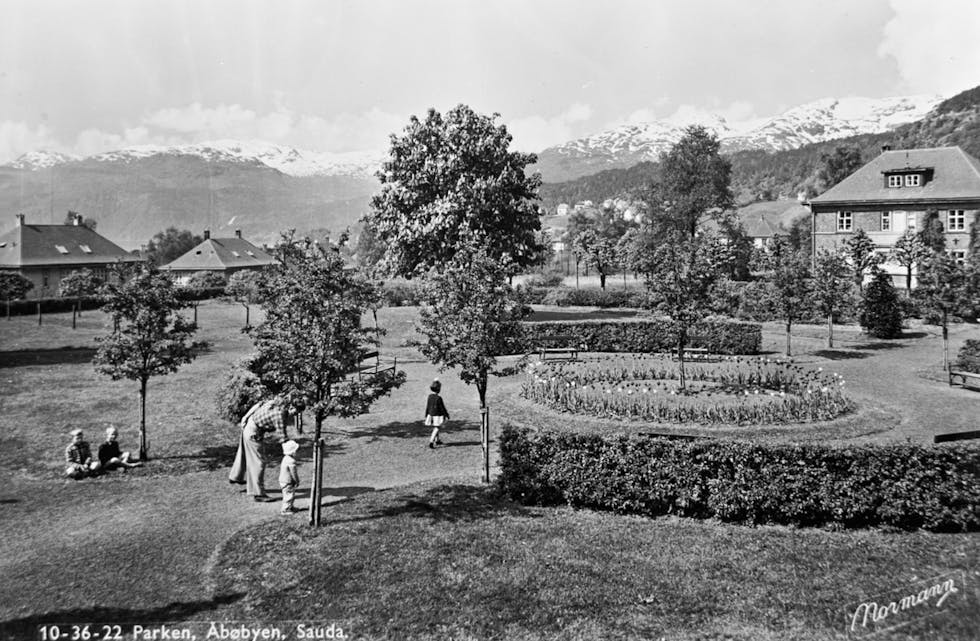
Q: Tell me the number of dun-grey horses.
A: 0